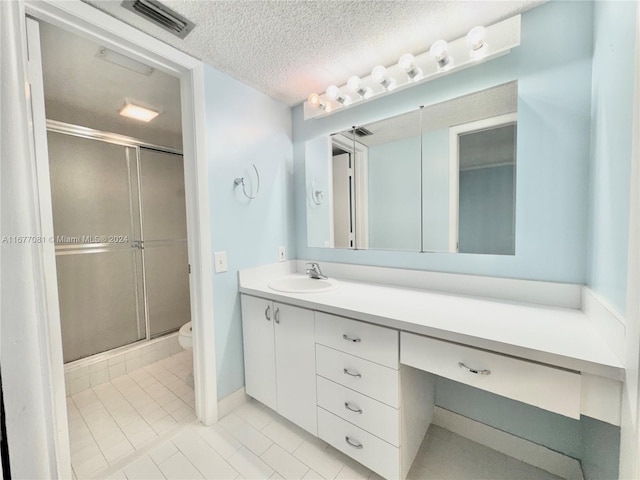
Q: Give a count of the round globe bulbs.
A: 7